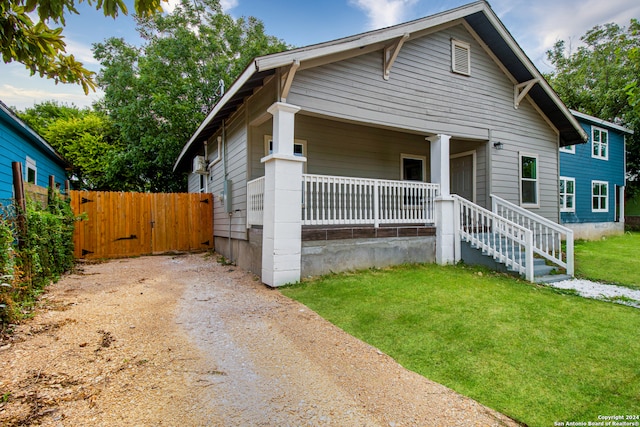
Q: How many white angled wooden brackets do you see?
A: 3